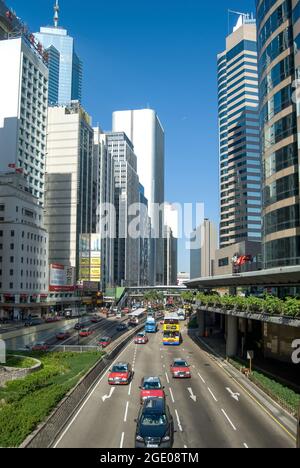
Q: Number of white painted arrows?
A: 3